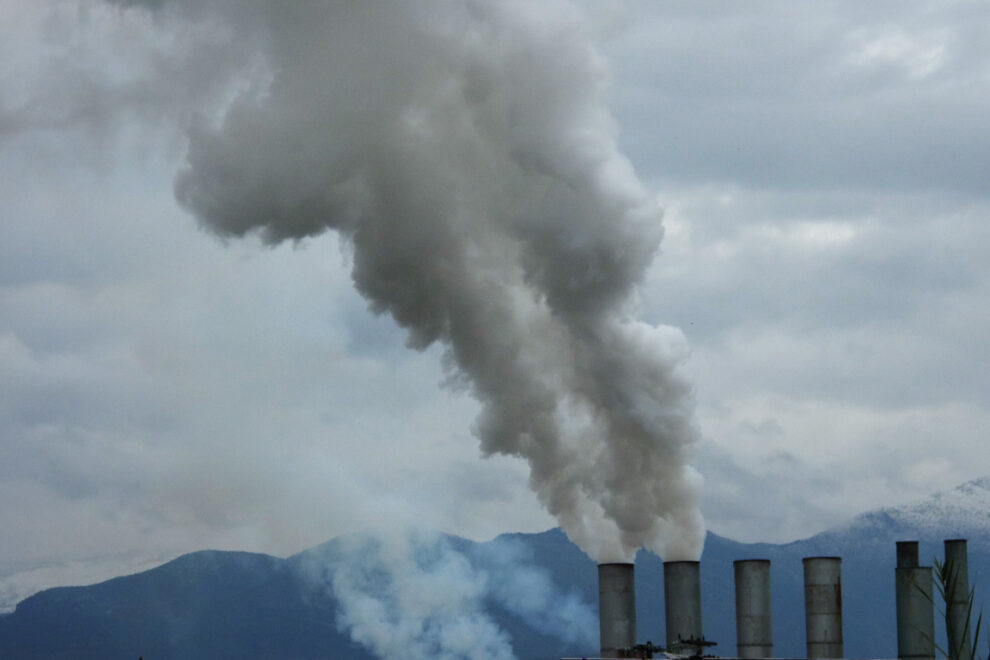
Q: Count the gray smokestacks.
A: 7